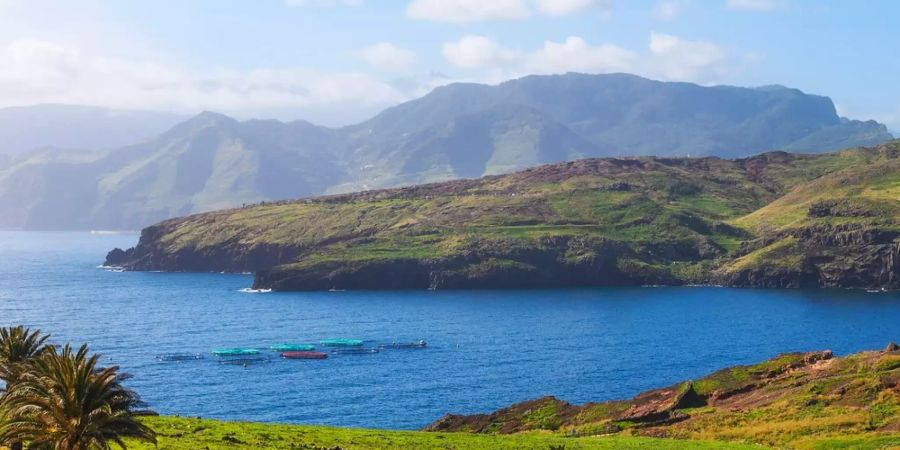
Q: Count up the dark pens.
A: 4